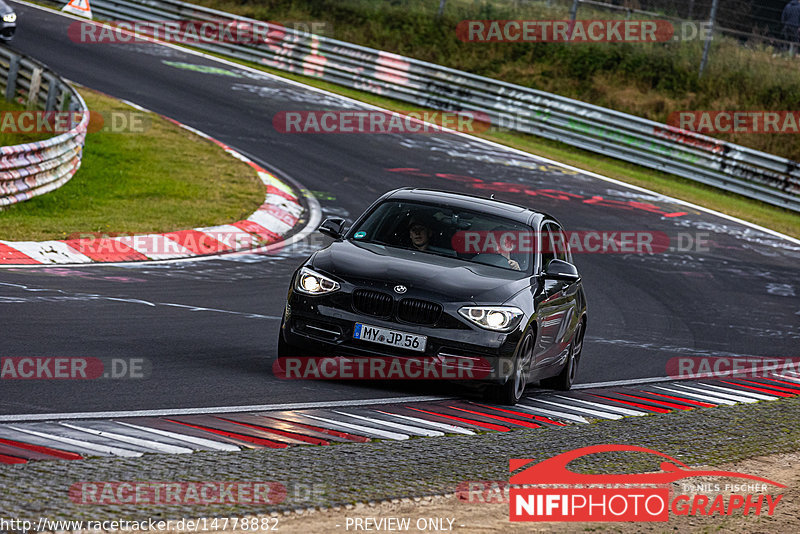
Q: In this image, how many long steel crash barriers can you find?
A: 2